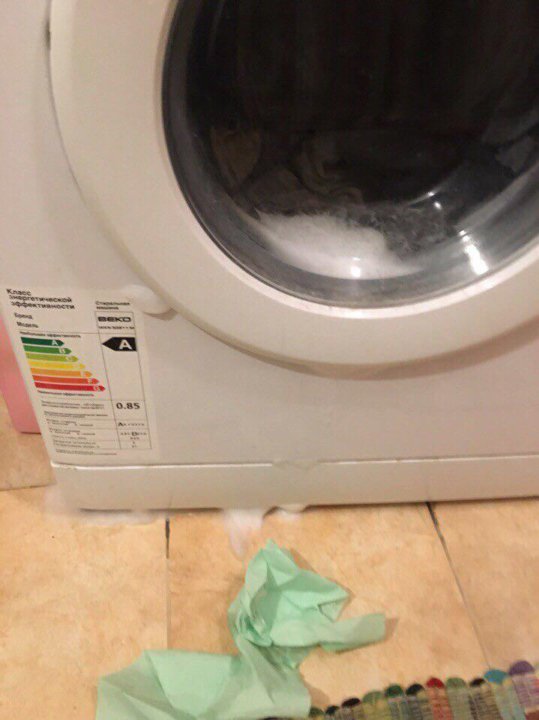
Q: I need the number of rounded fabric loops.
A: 11